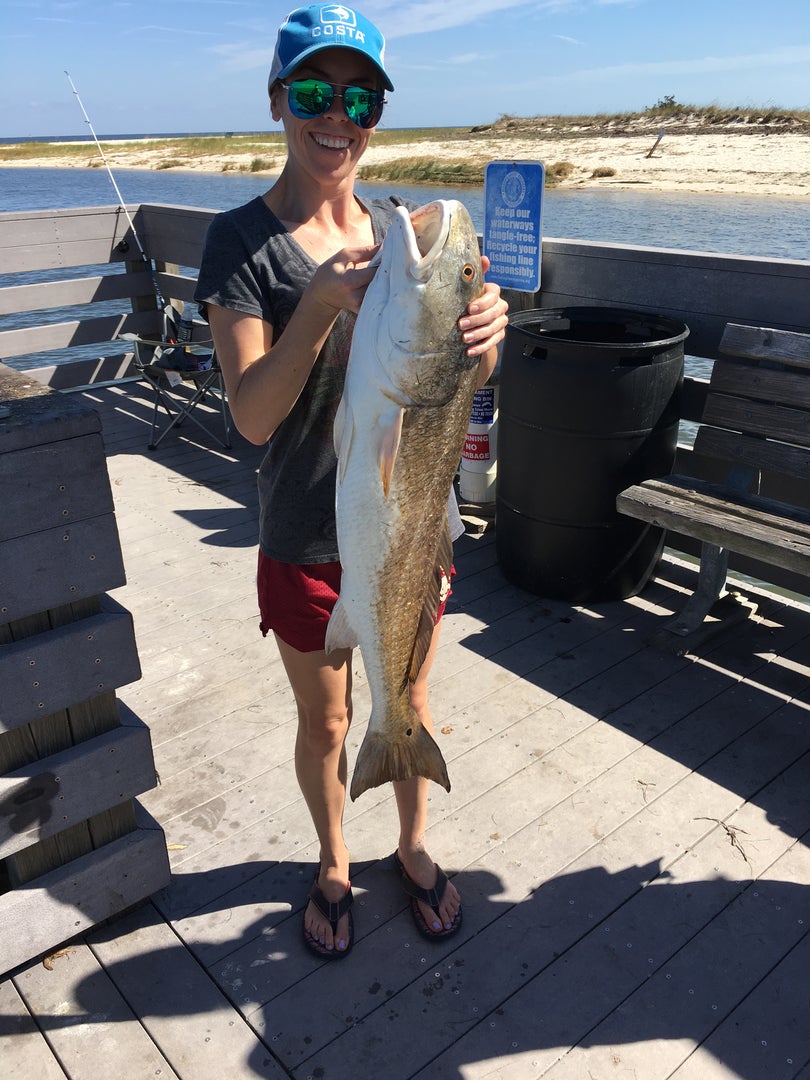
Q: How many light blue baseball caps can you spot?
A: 1